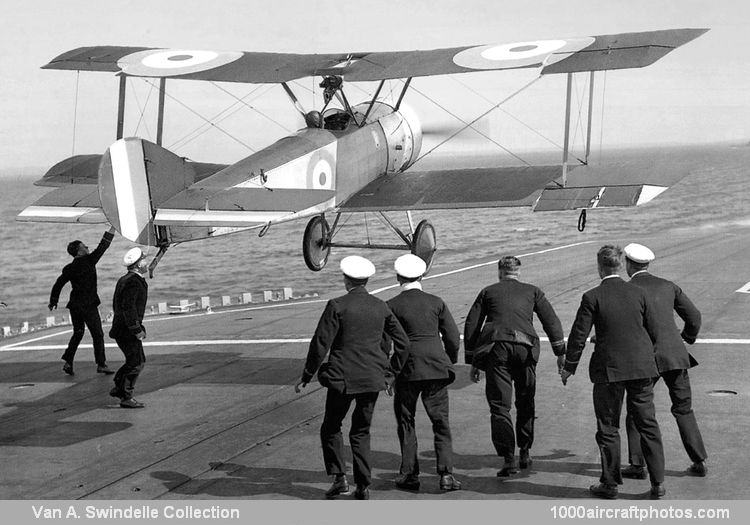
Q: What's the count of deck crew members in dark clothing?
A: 7